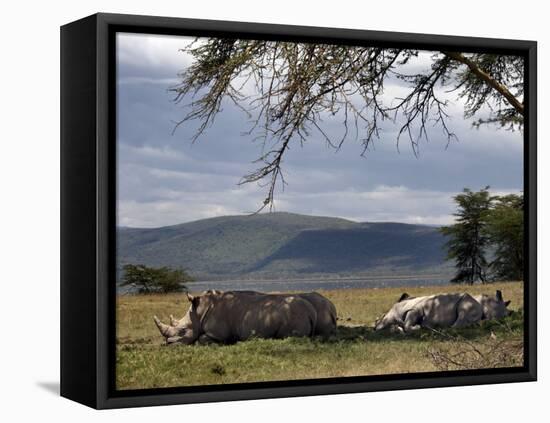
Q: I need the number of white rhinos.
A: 4